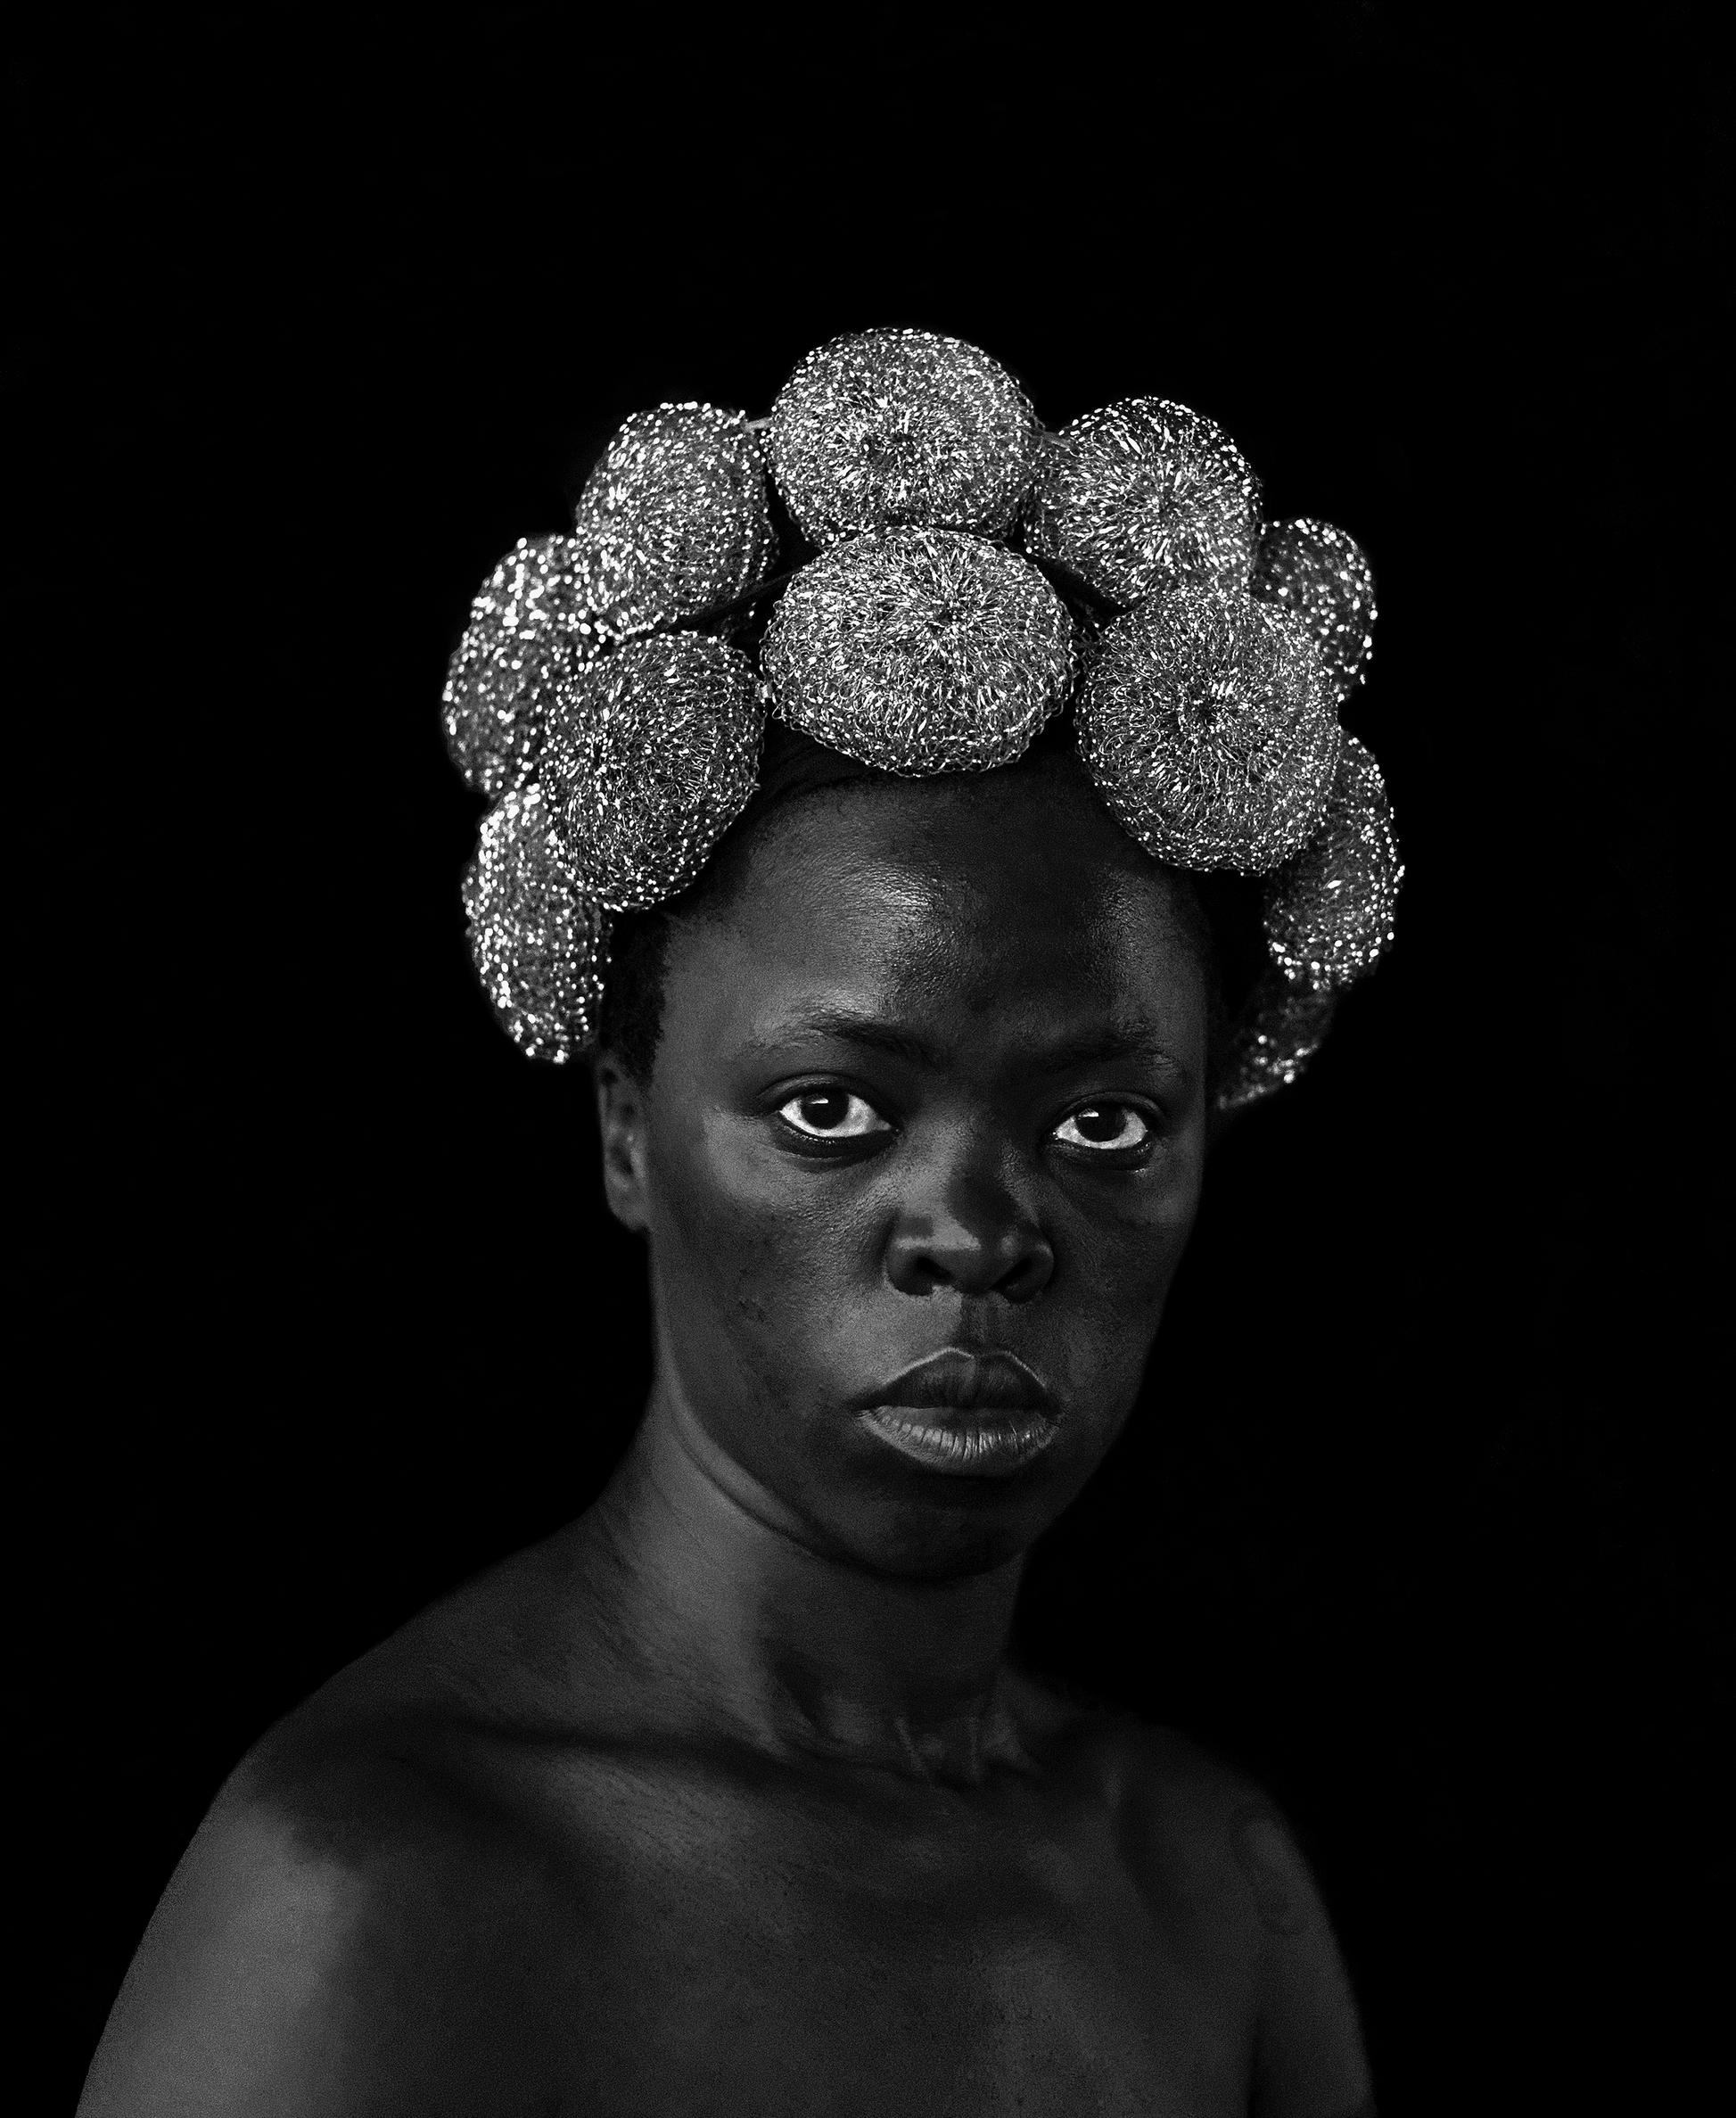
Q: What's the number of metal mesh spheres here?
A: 11